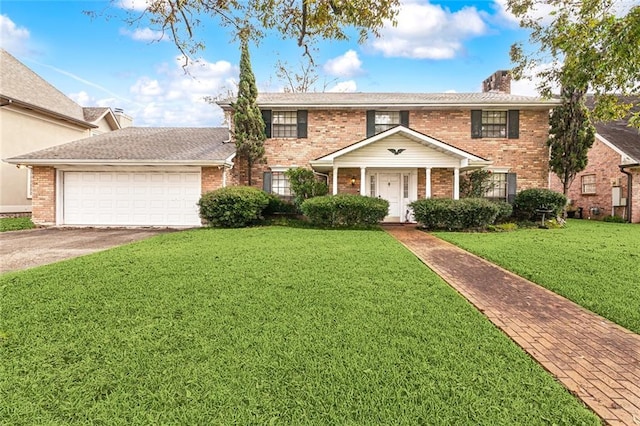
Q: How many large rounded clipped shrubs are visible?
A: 4